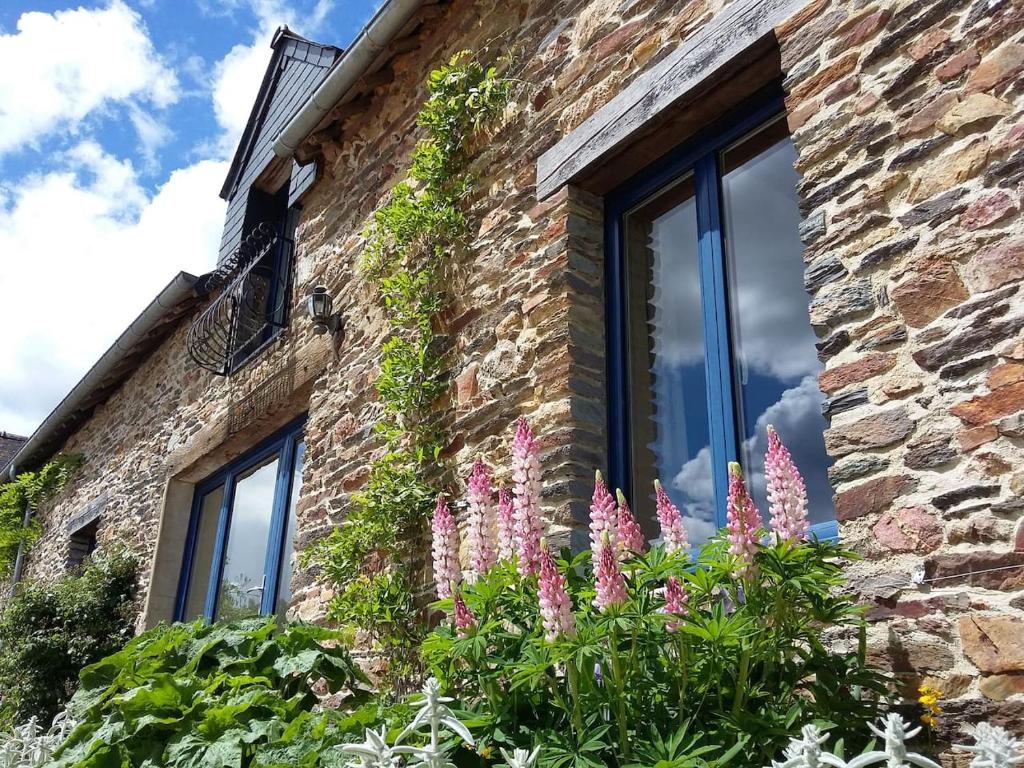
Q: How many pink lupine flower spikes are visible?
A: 13